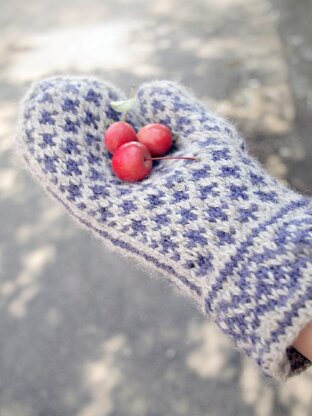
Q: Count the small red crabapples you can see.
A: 3